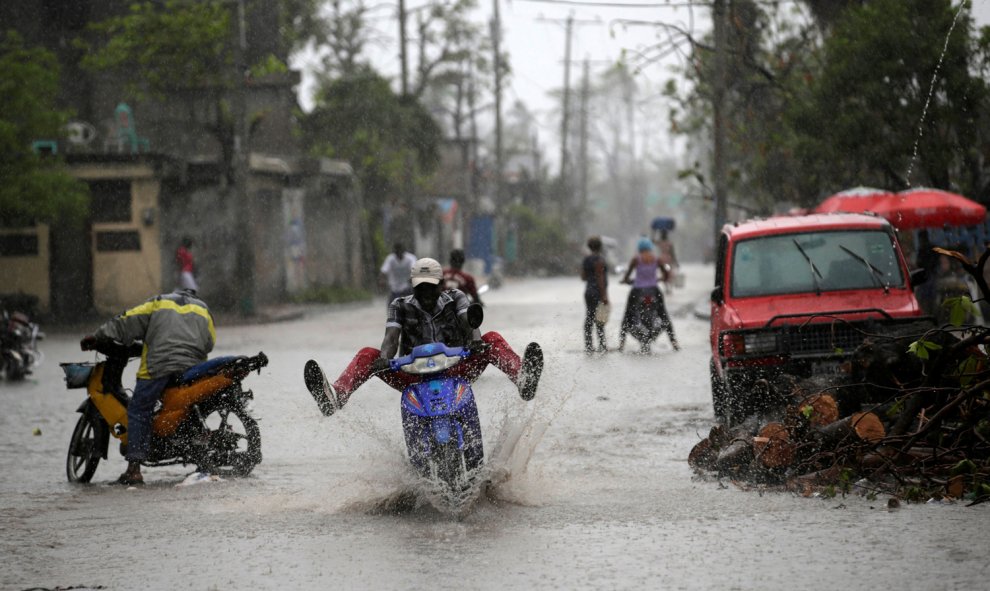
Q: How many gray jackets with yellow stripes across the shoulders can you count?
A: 1